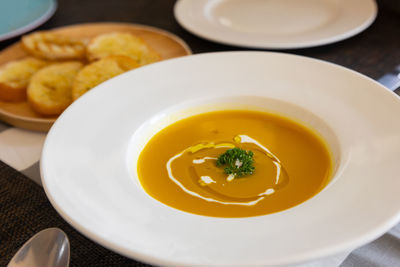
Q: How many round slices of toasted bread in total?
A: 5